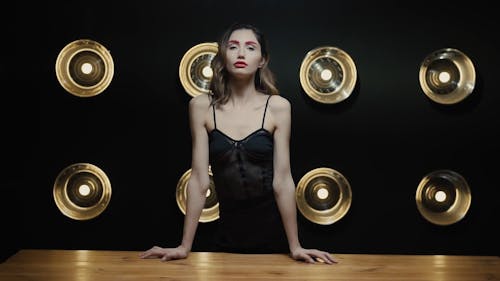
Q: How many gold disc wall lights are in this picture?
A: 8